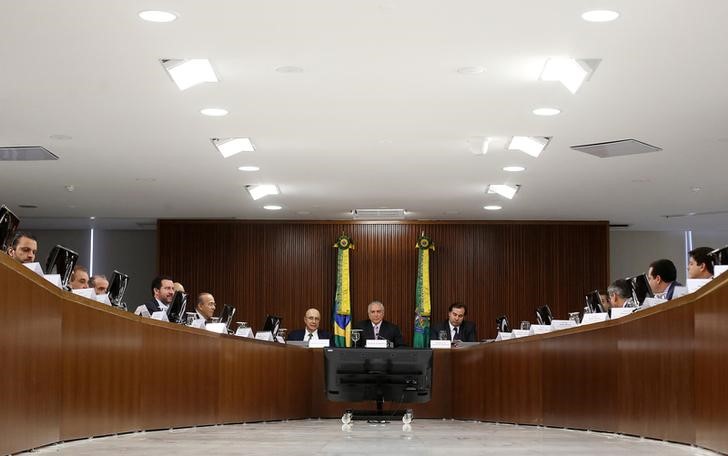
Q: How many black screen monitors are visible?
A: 12